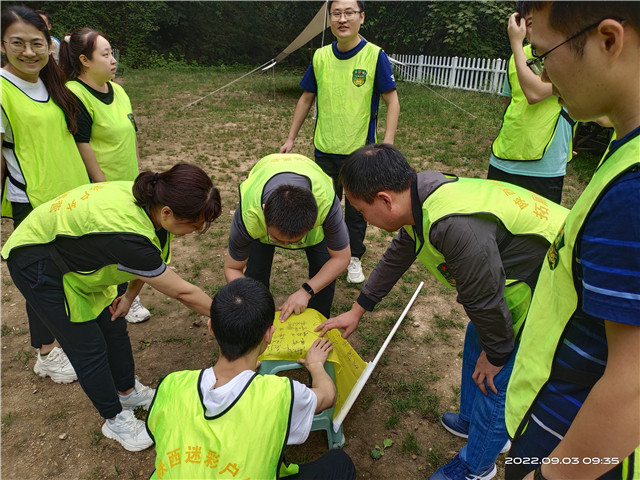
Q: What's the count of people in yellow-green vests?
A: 9